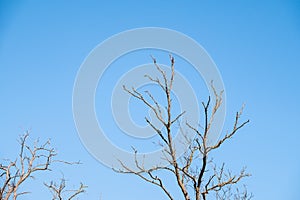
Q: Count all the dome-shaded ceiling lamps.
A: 0